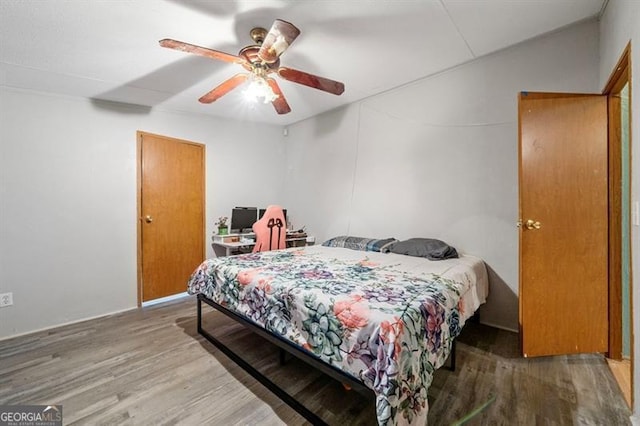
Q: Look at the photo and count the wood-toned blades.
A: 5